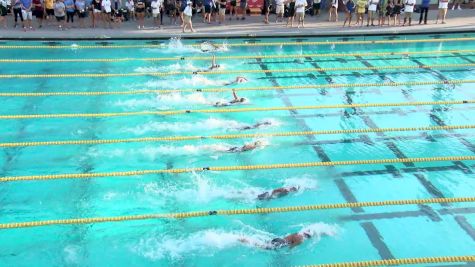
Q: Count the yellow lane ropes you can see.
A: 9